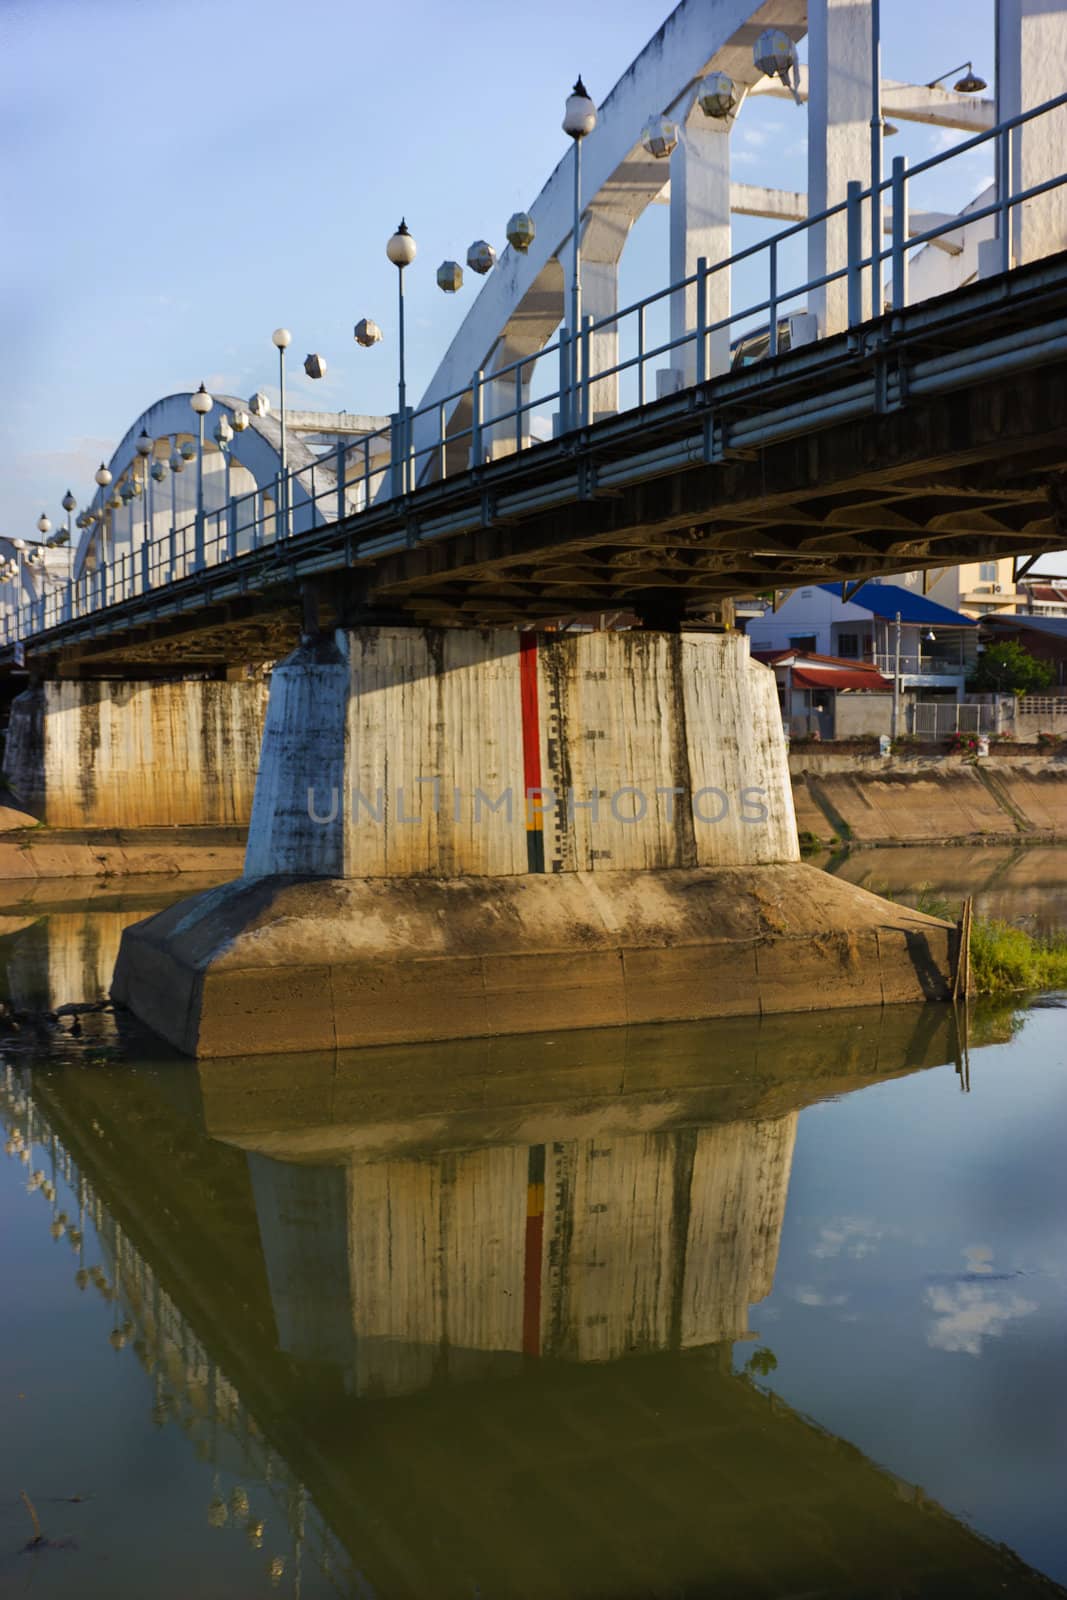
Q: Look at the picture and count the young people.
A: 0